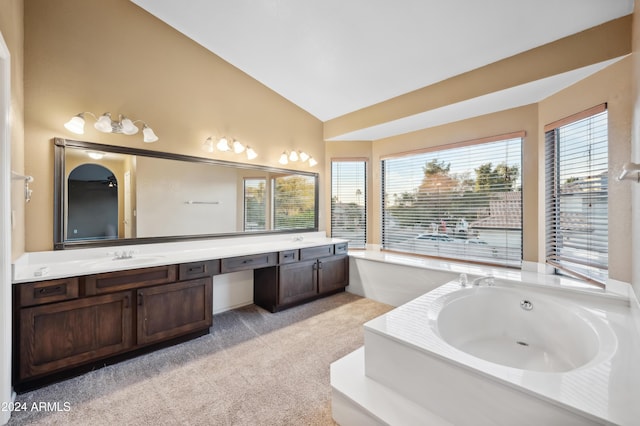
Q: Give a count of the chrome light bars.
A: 3